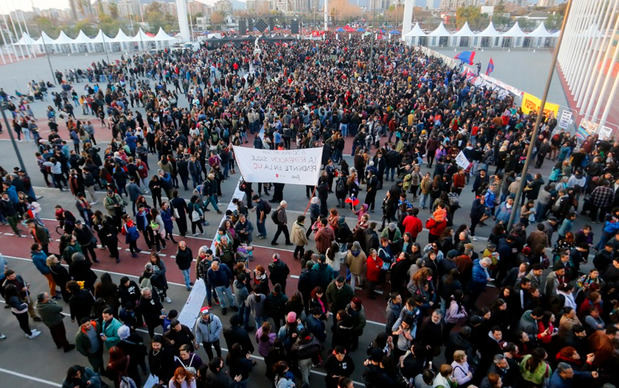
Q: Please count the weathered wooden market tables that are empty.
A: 0